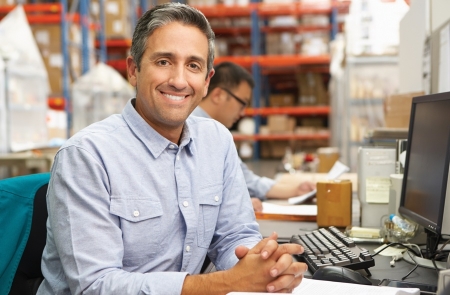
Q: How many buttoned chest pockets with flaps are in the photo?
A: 2